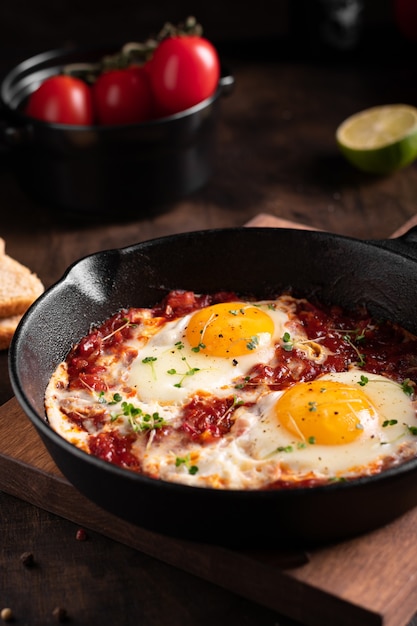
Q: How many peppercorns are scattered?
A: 4